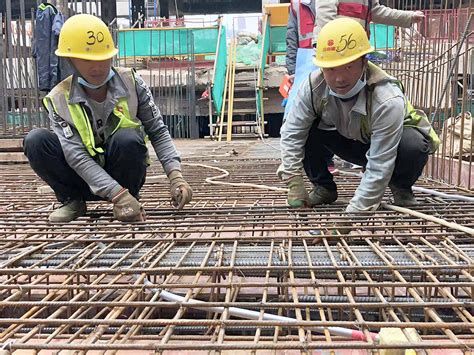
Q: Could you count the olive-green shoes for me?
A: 3